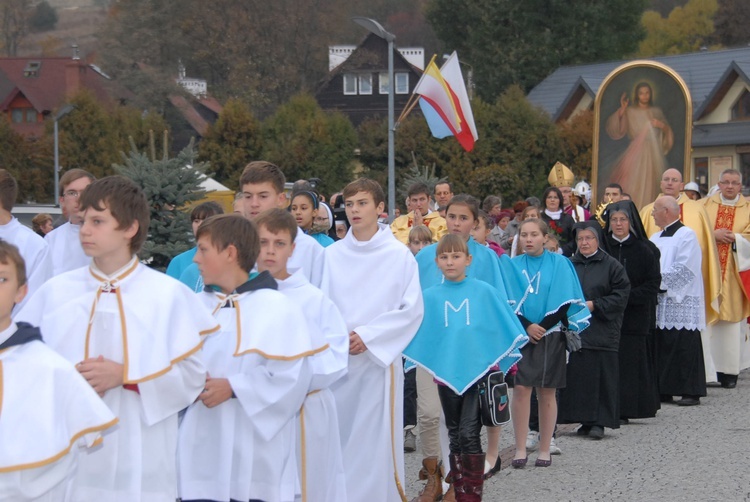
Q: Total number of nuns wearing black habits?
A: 2